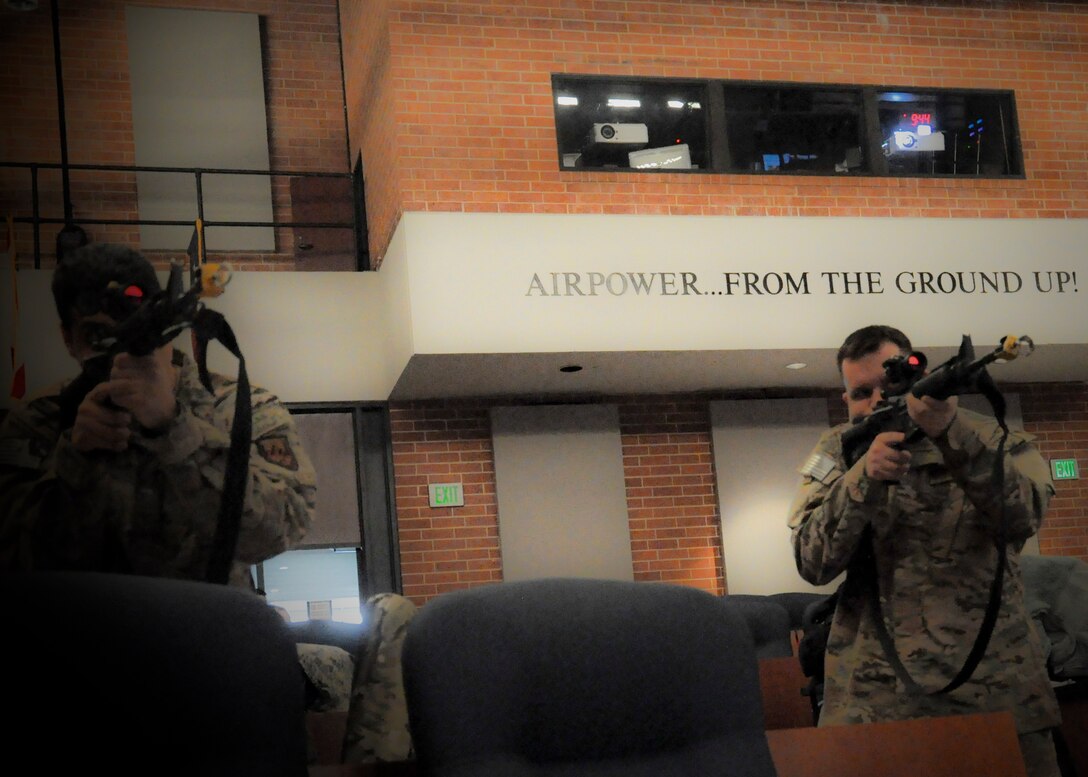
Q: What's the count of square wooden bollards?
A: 0